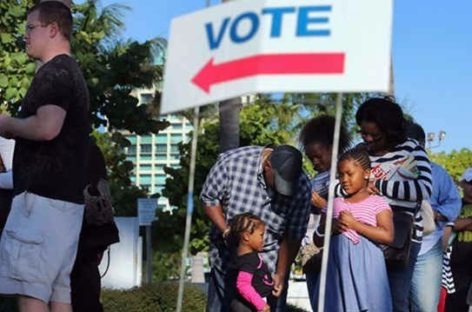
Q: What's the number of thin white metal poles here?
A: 2